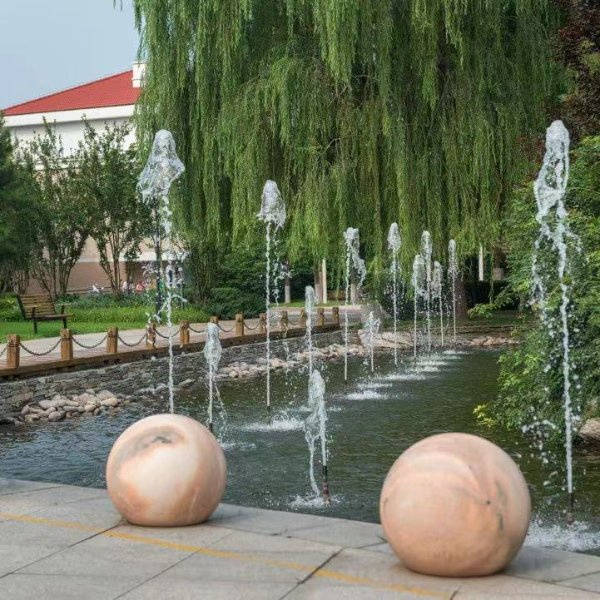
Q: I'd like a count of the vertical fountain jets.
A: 13